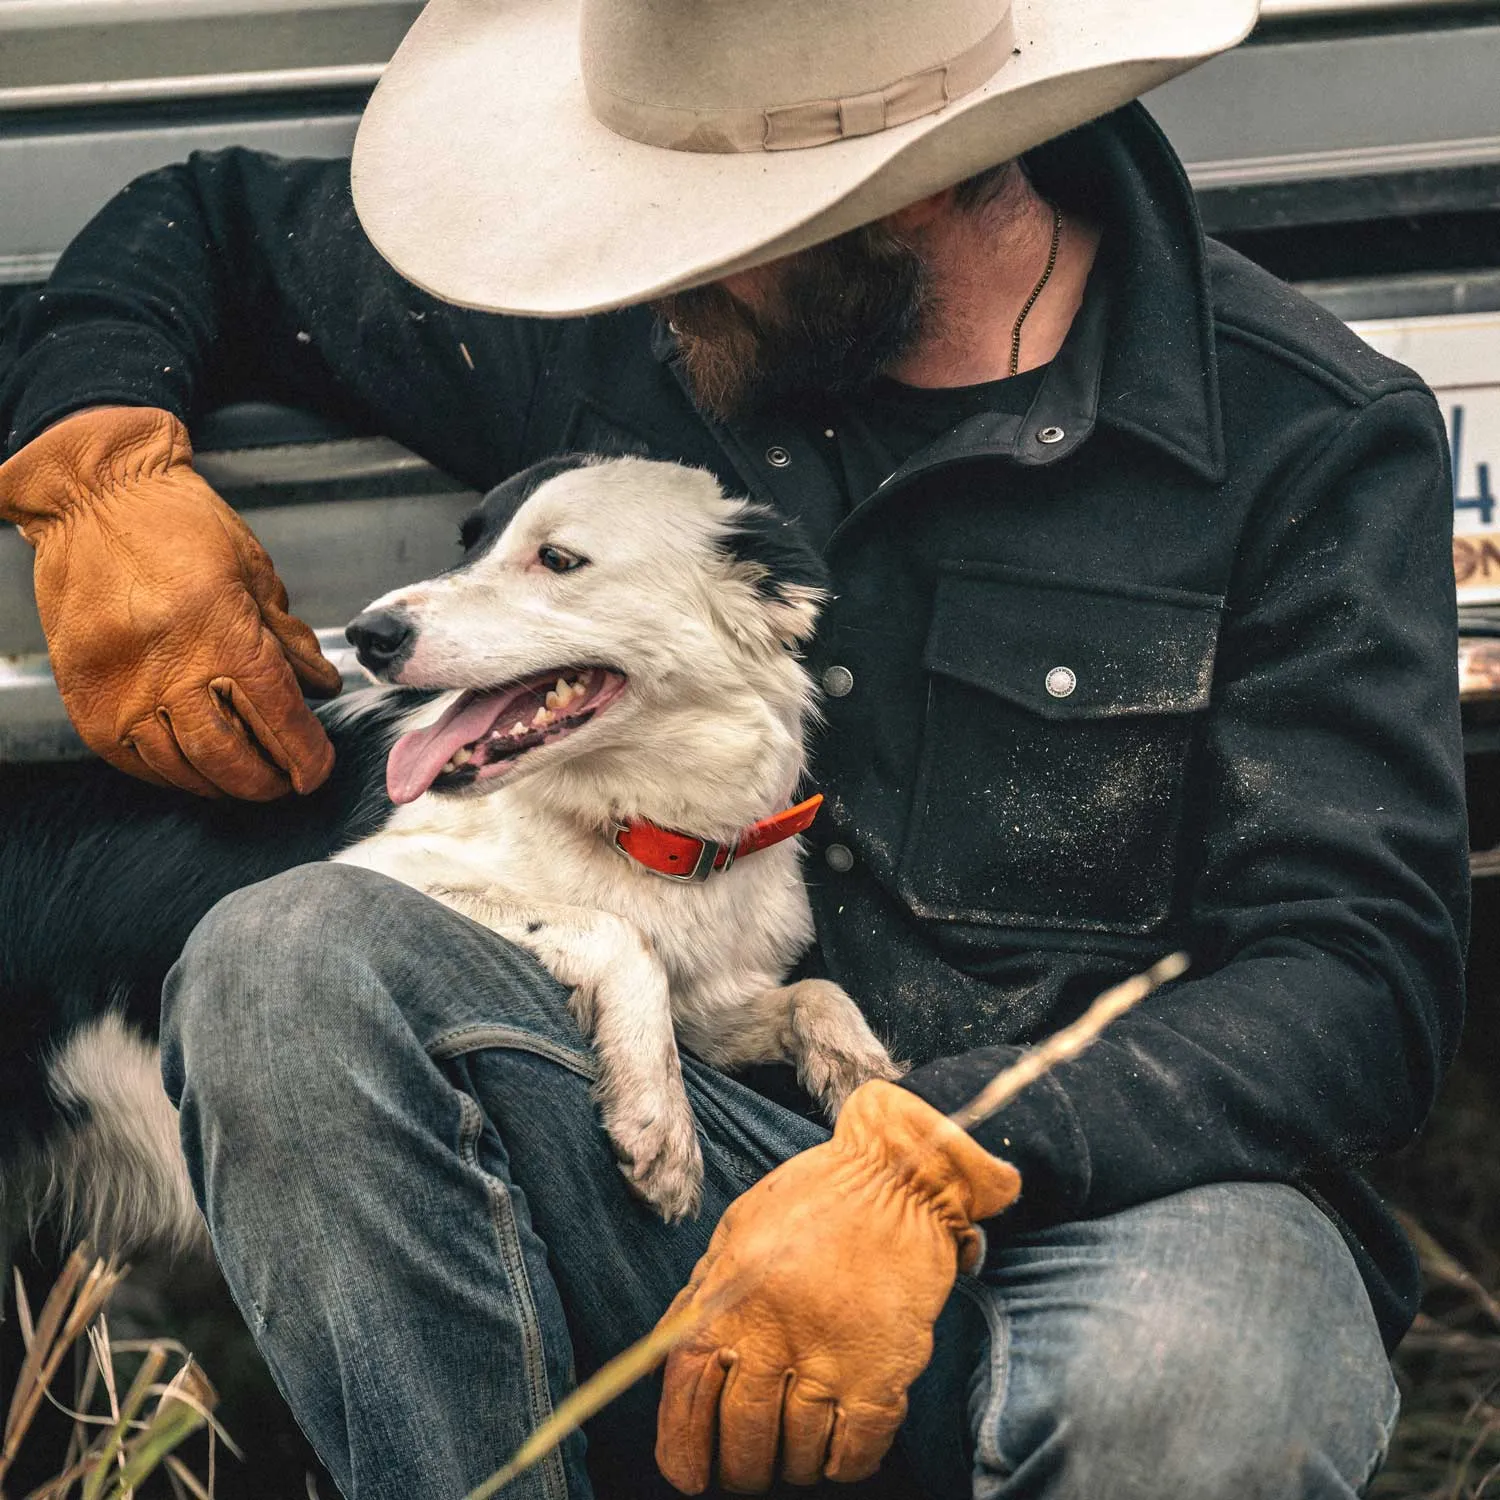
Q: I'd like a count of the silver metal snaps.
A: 5